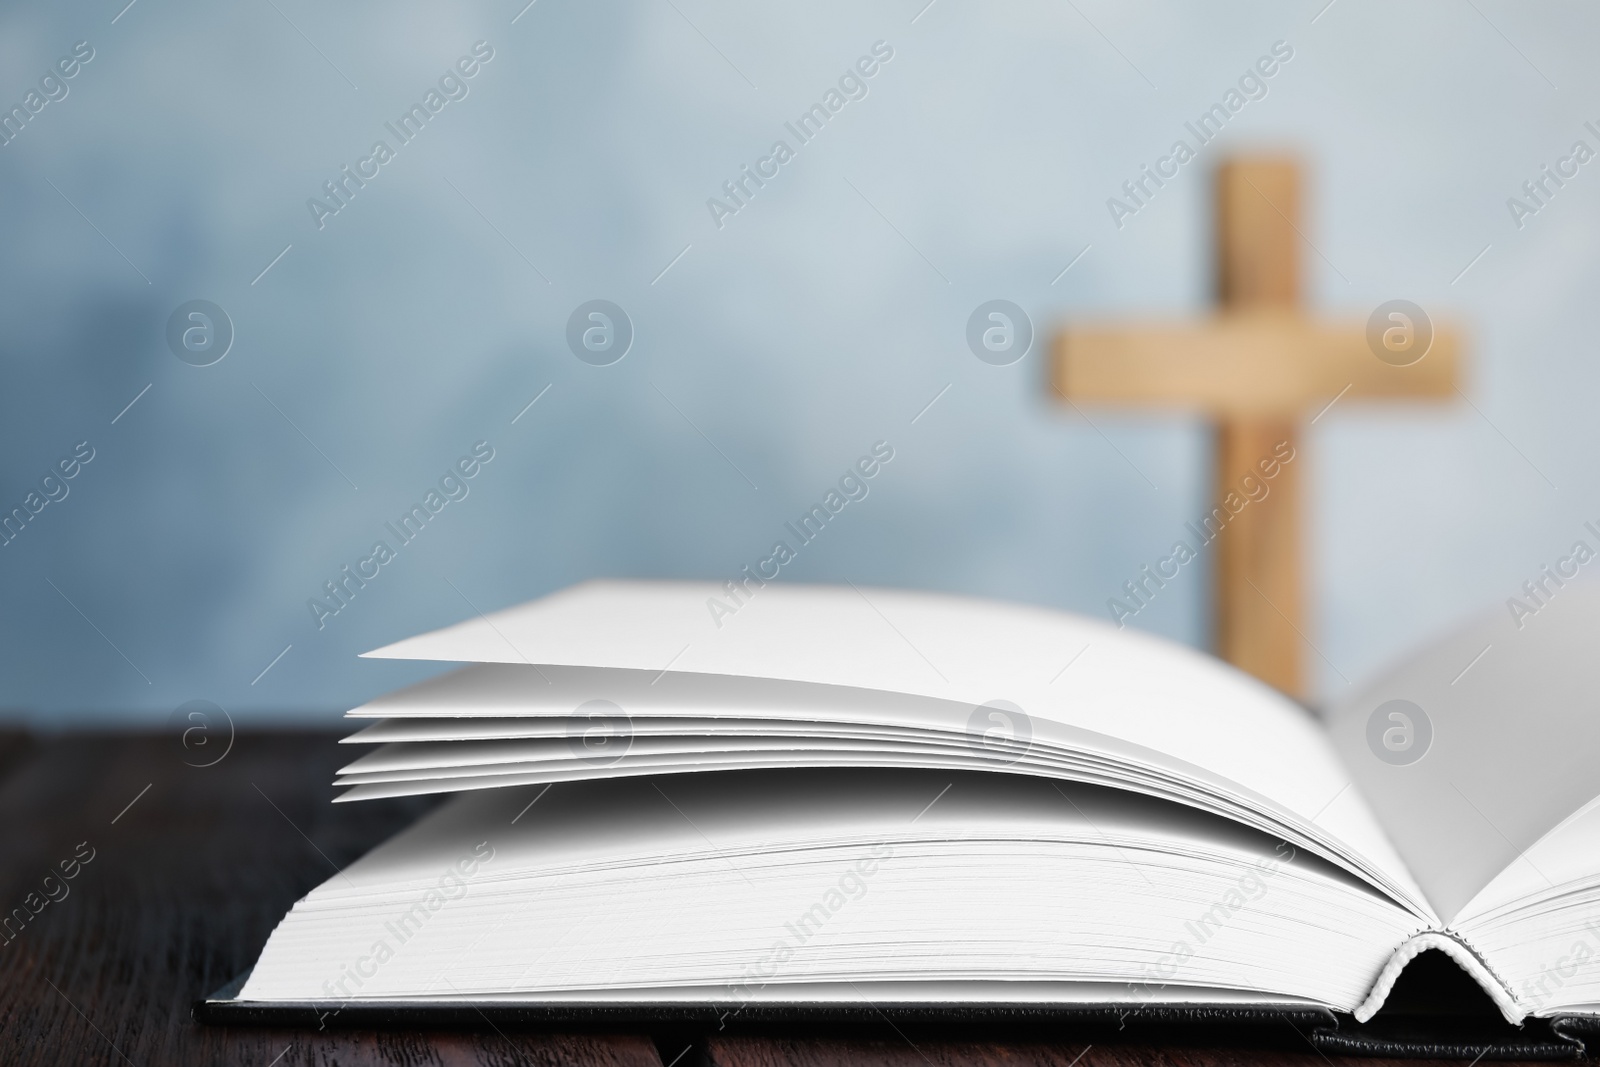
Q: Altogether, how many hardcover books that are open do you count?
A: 1